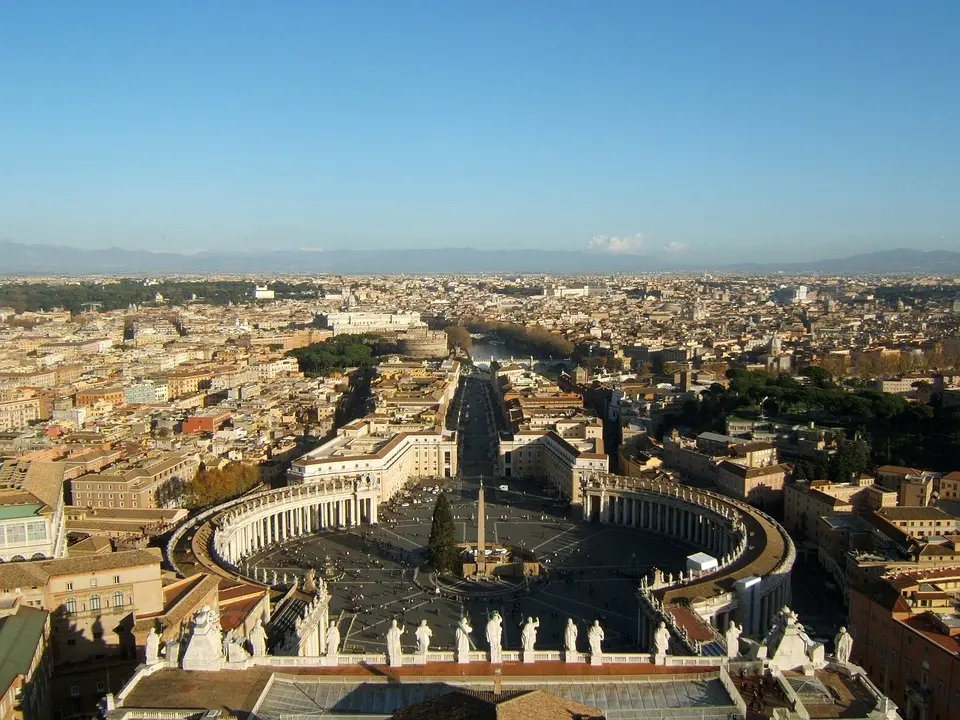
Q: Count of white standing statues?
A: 13